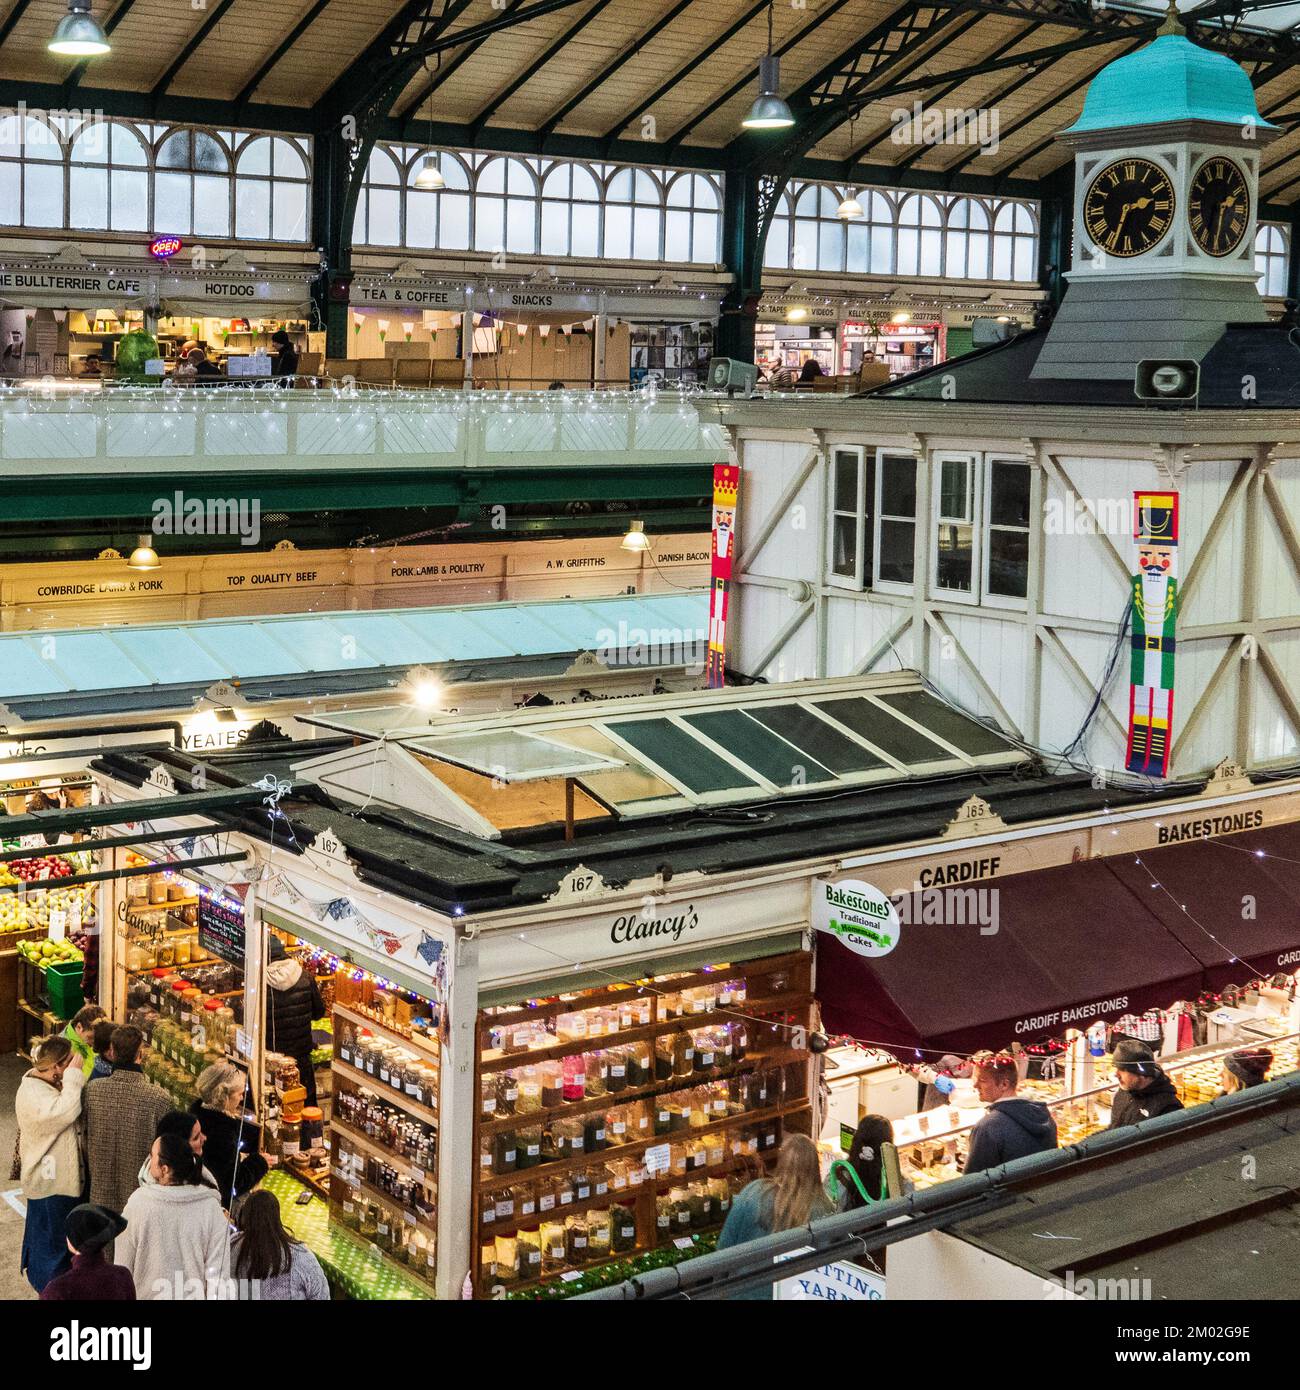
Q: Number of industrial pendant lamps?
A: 6